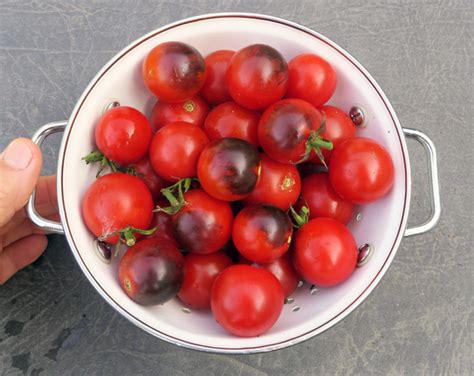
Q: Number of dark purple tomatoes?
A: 7